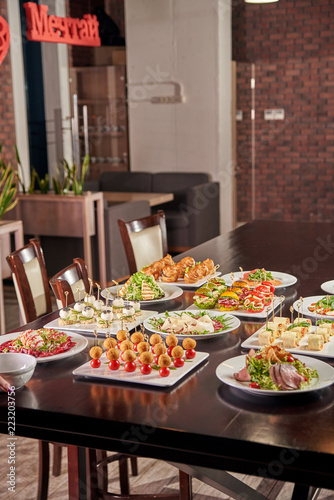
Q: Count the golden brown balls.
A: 15